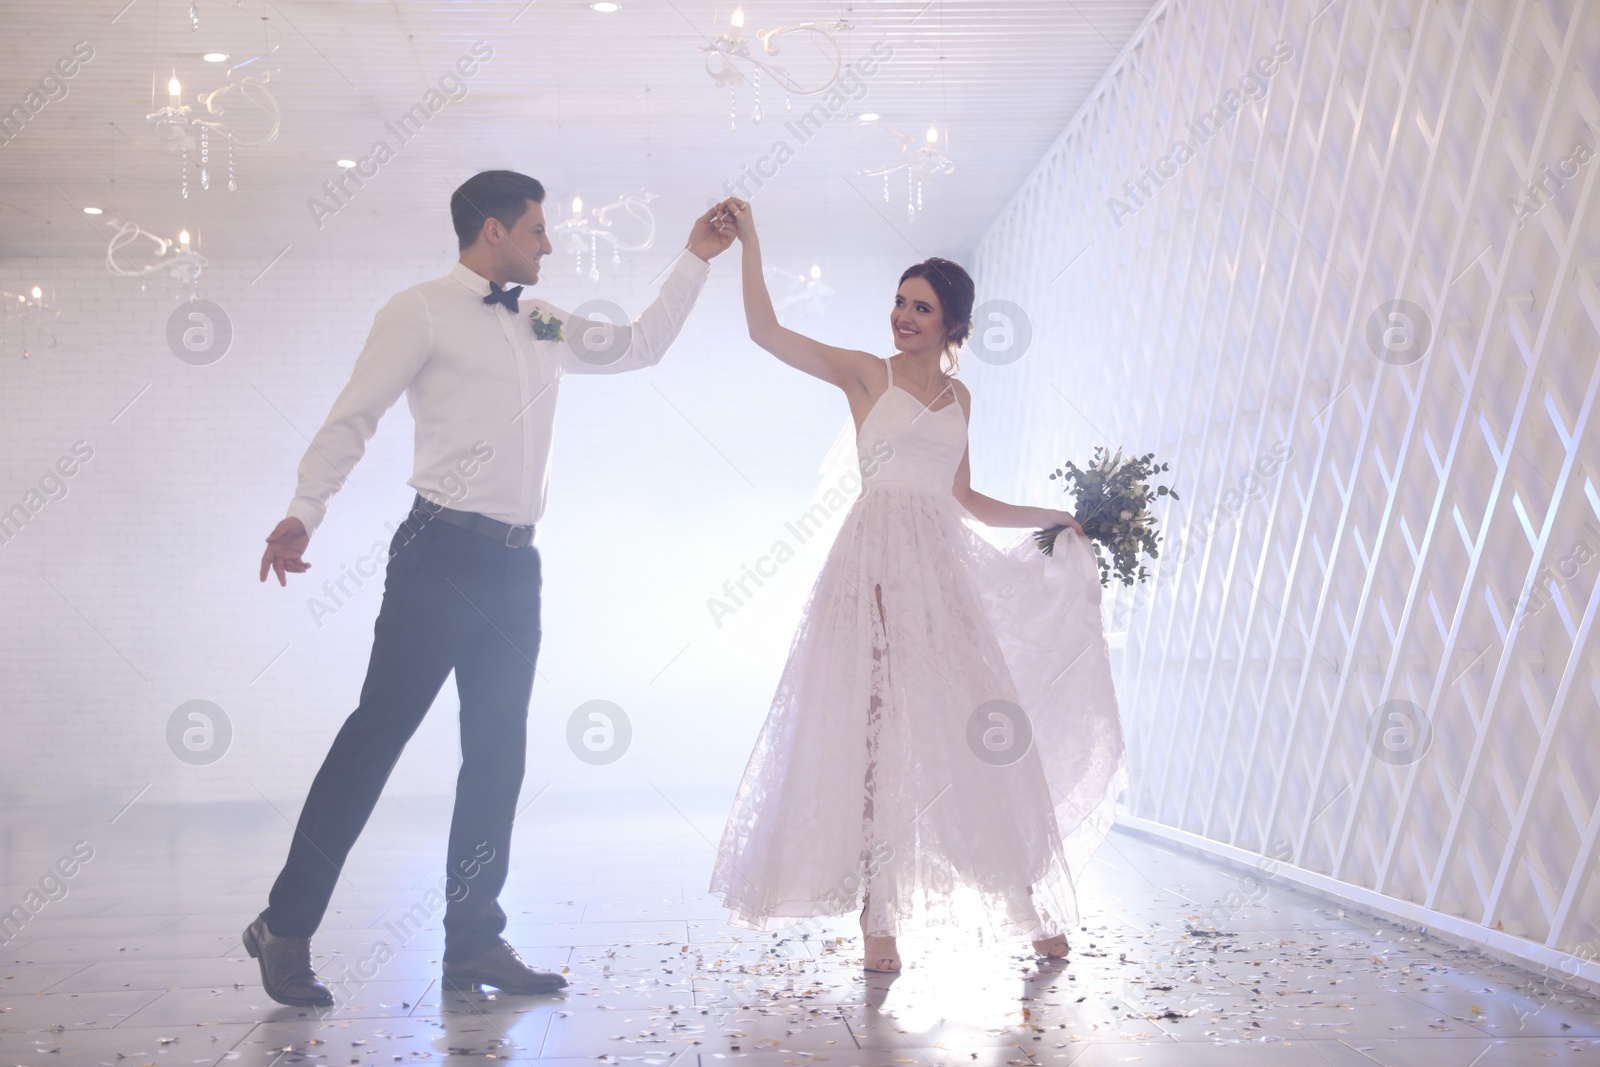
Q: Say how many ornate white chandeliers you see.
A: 7